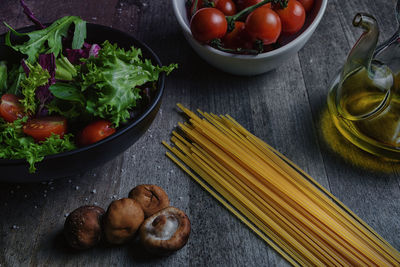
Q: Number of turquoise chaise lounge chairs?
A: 0